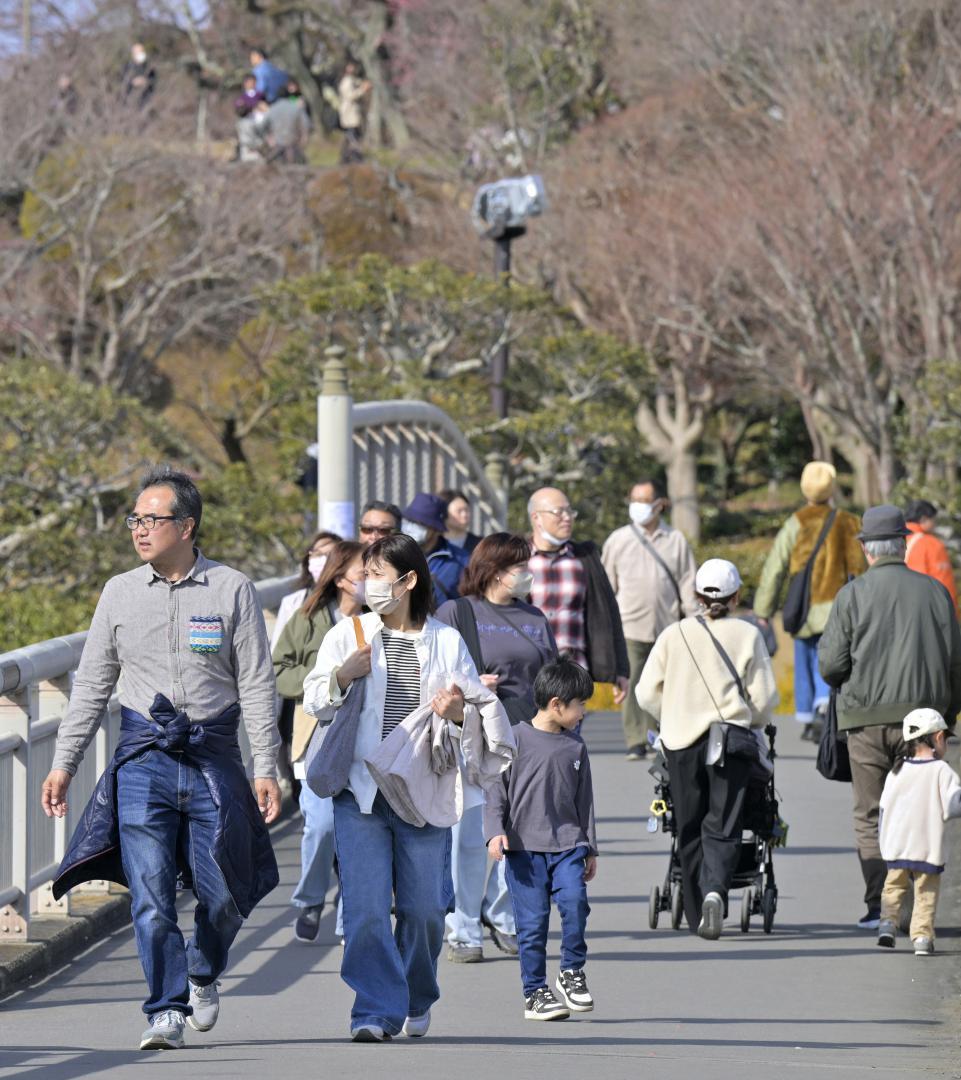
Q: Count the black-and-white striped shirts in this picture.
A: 1